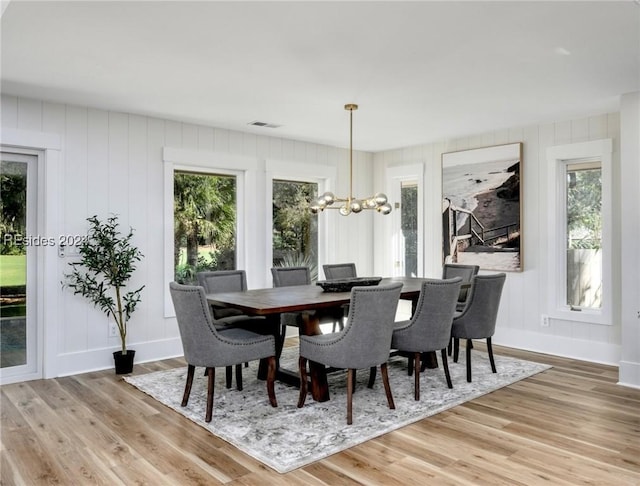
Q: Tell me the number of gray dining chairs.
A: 8